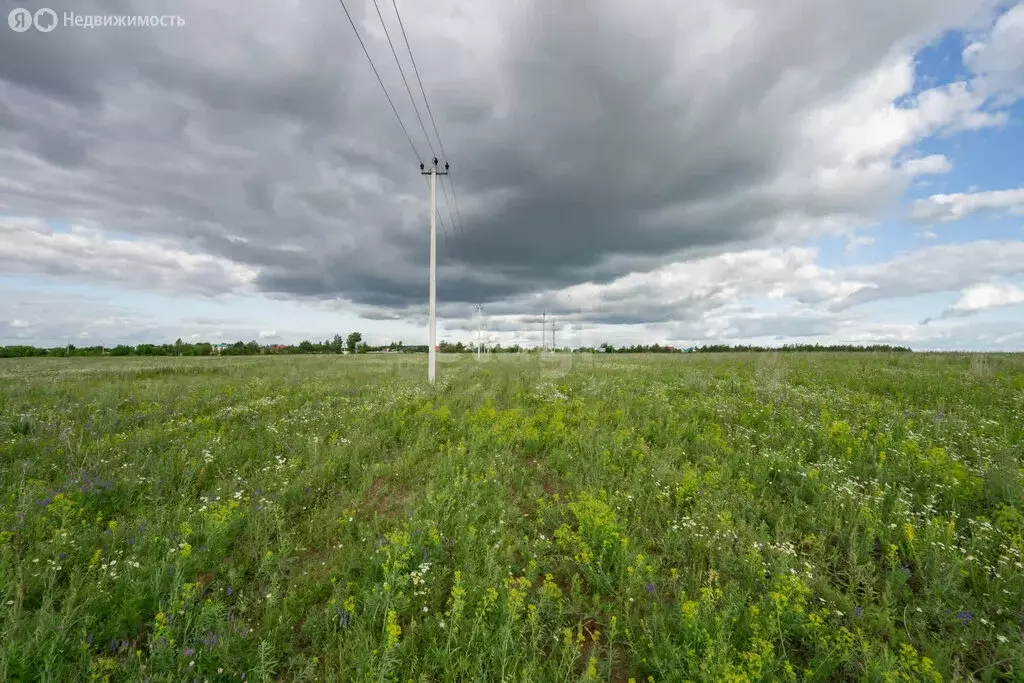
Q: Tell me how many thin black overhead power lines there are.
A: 3